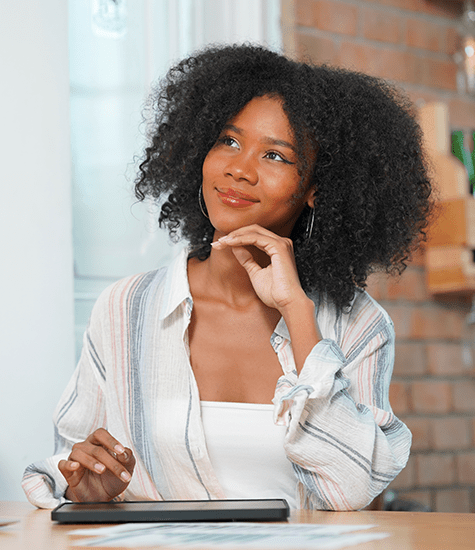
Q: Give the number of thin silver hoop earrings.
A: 2